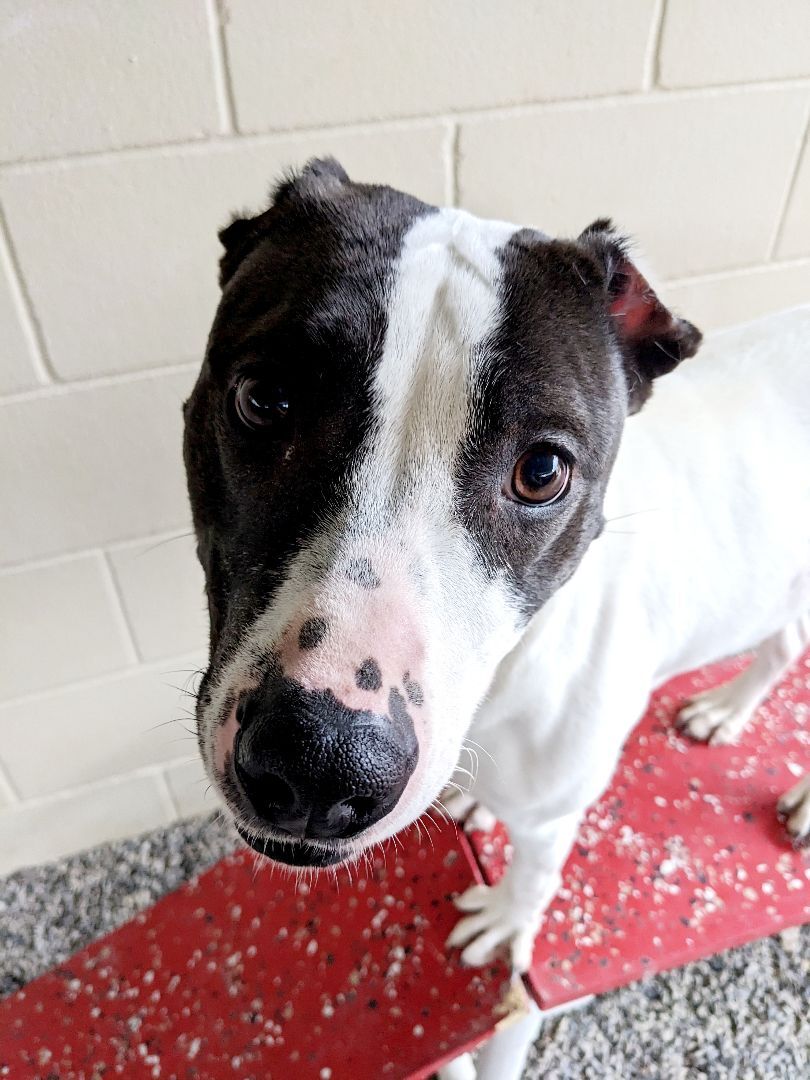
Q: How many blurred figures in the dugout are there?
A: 0